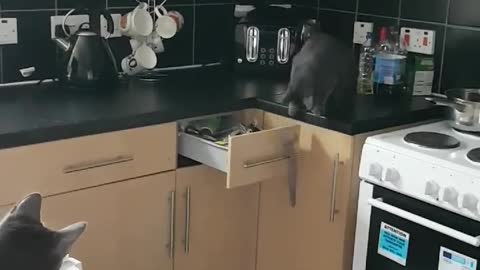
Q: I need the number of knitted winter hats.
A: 0